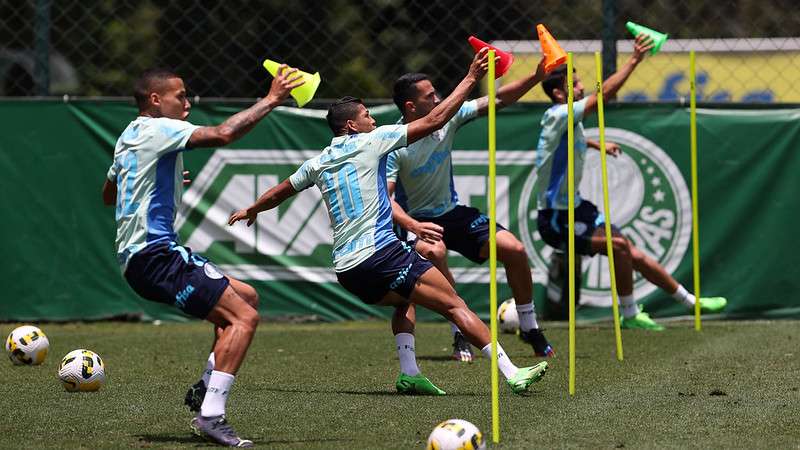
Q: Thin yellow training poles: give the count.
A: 4